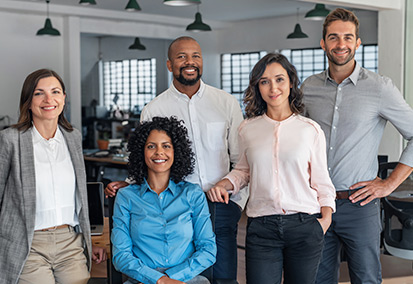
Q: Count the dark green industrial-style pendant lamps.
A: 8